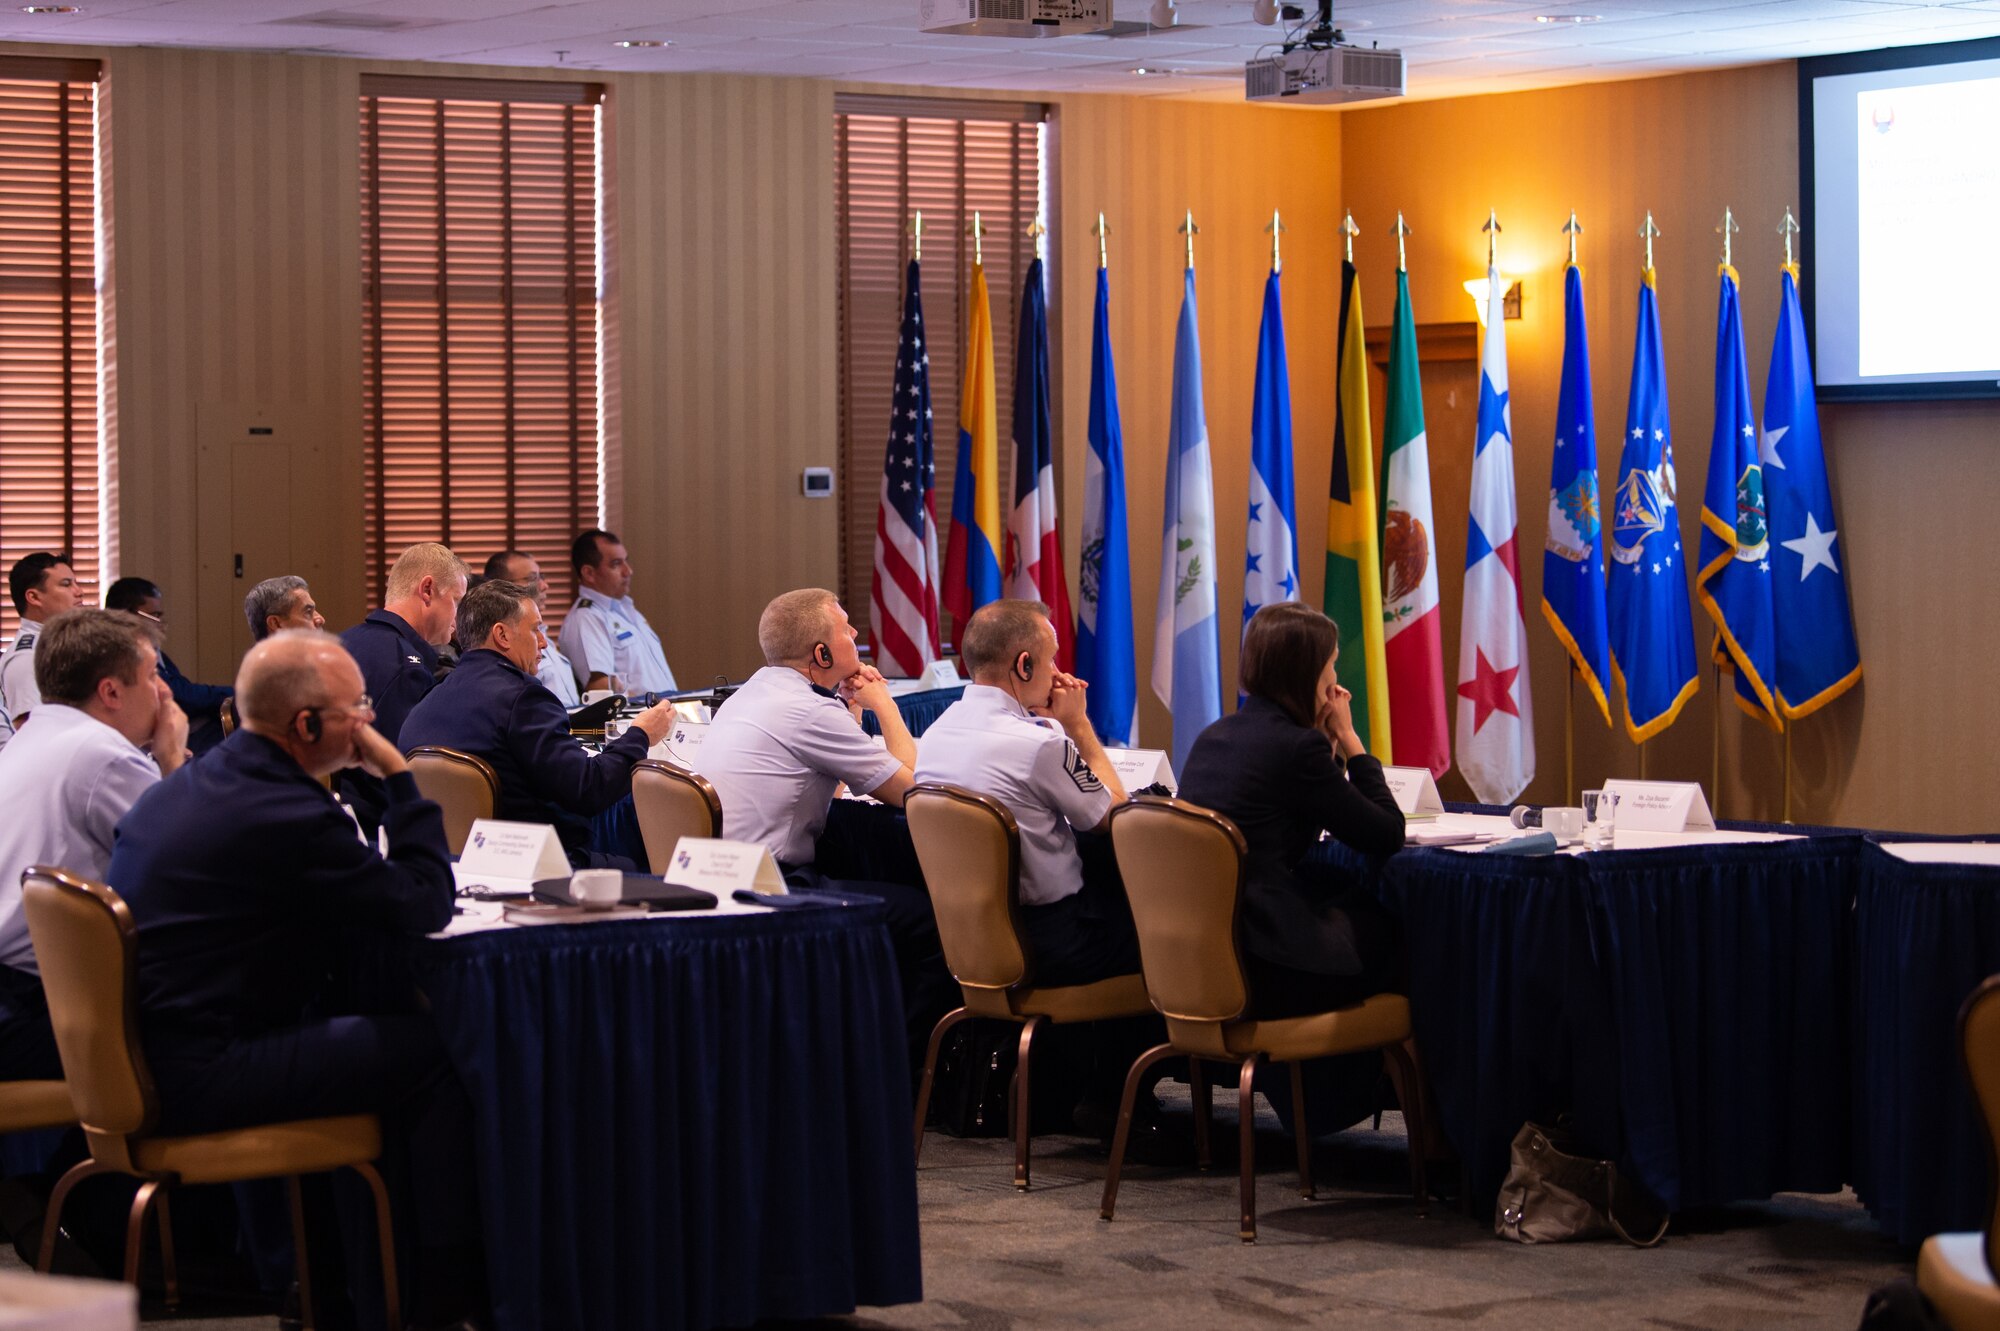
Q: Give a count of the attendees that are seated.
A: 12